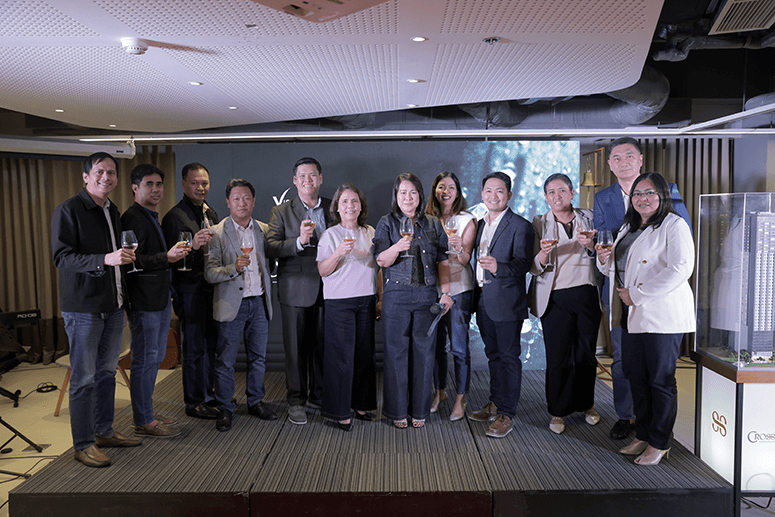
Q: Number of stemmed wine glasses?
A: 12